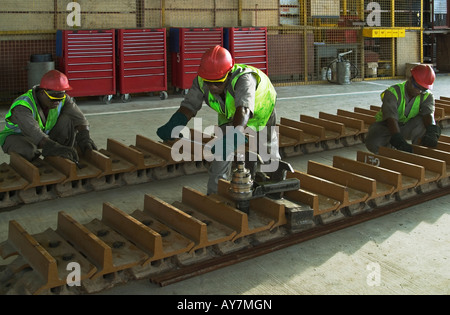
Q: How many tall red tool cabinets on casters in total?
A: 4